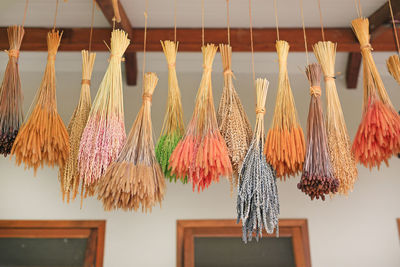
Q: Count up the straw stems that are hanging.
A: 14